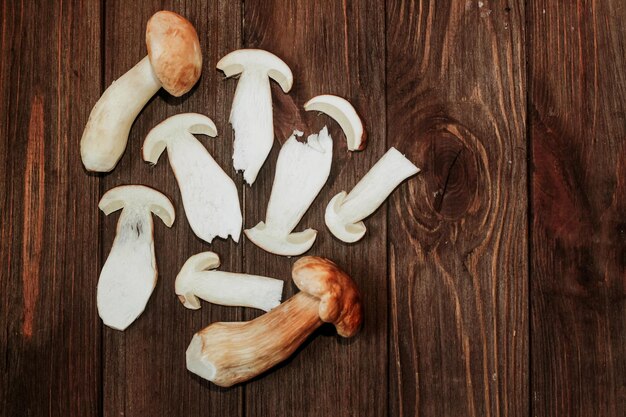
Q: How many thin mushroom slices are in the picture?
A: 7